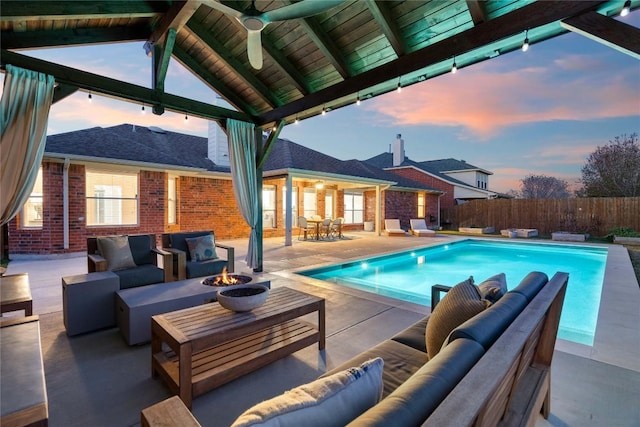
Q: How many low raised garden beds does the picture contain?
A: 4